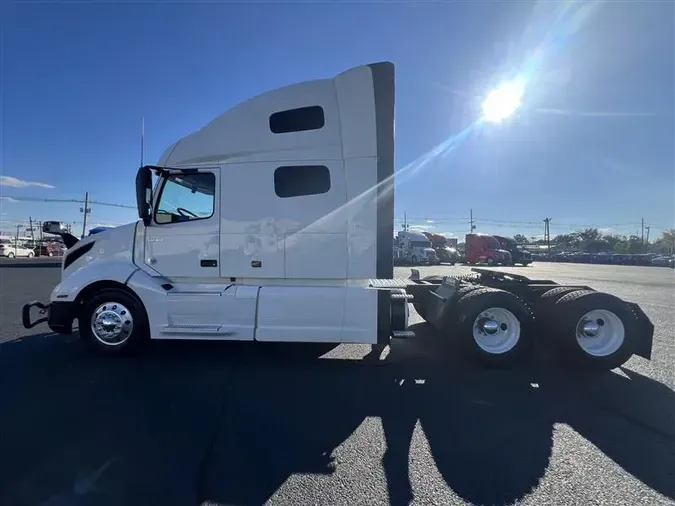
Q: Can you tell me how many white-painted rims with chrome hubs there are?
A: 2